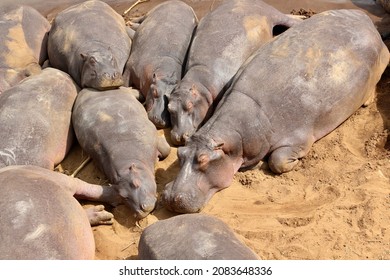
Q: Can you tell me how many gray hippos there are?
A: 9